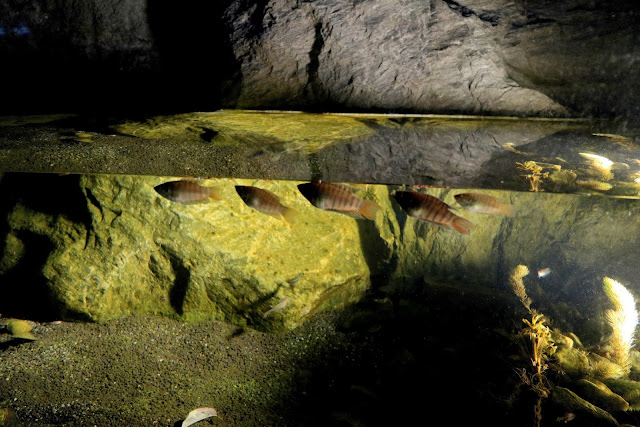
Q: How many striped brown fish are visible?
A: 5